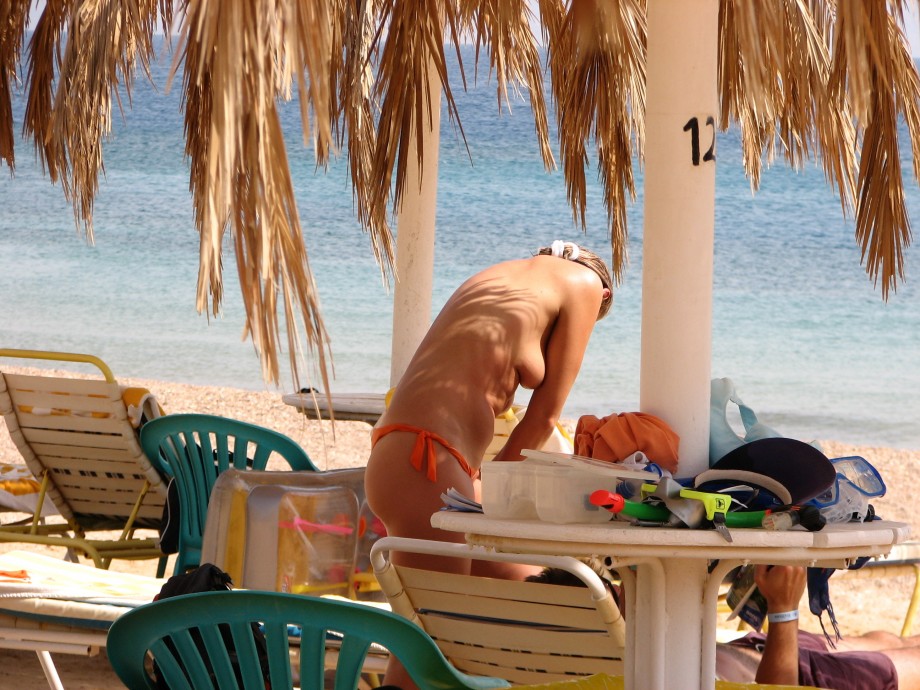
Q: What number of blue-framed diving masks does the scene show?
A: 1